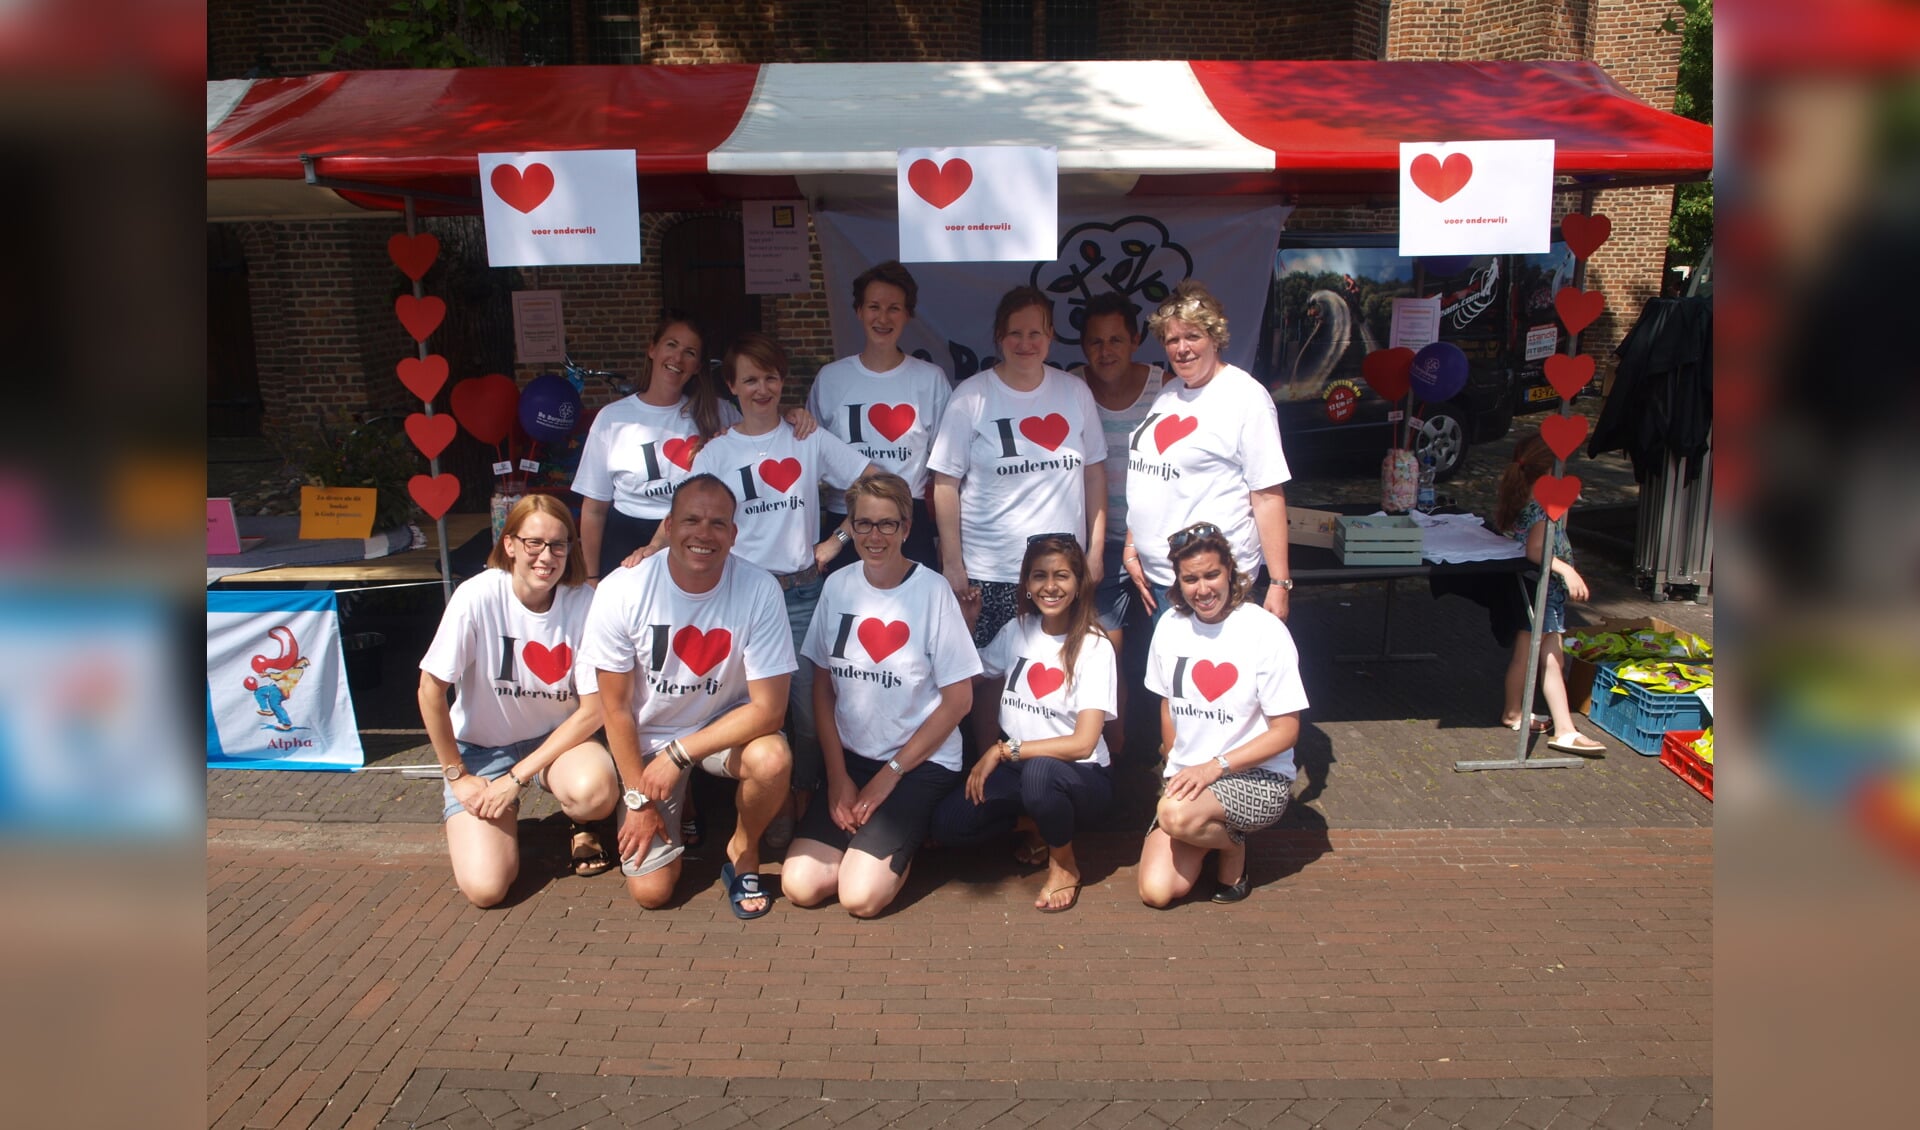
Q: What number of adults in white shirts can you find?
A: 10